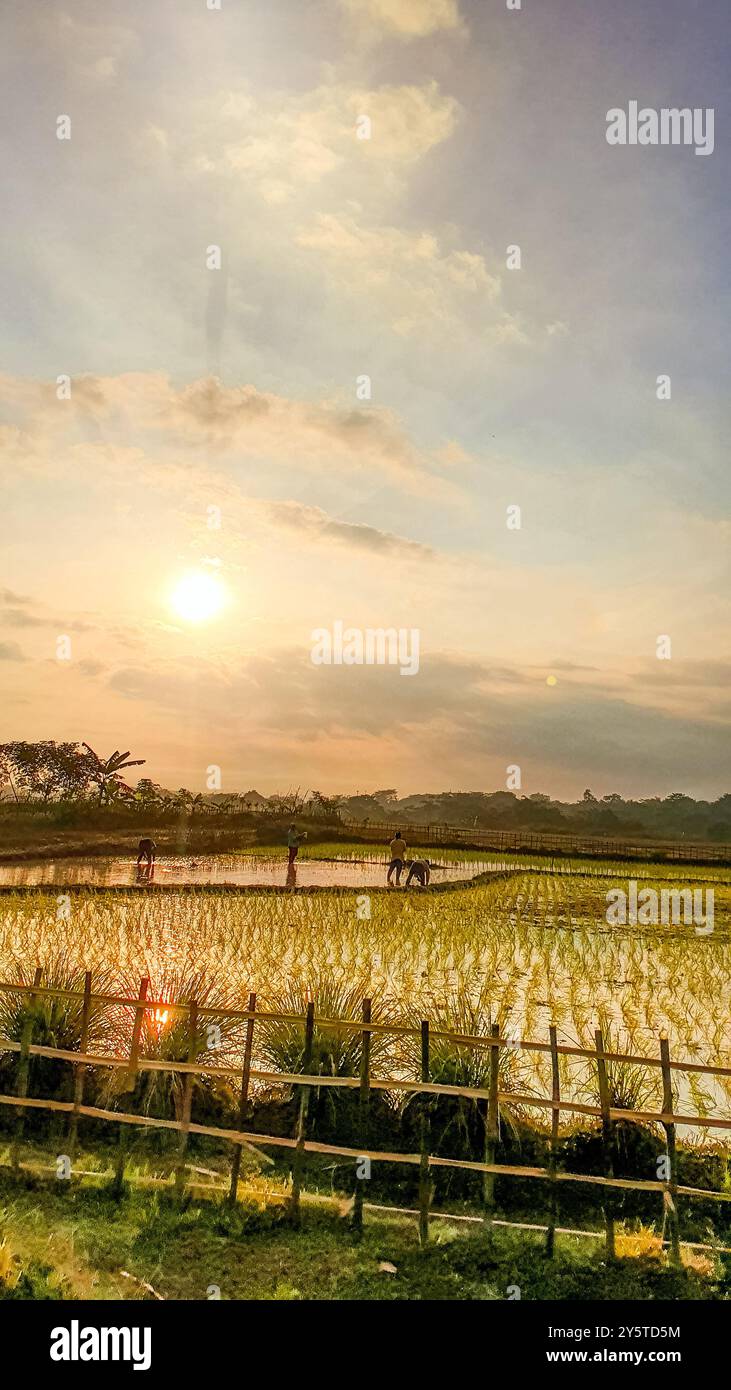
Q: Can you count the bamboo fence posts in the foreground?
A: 12